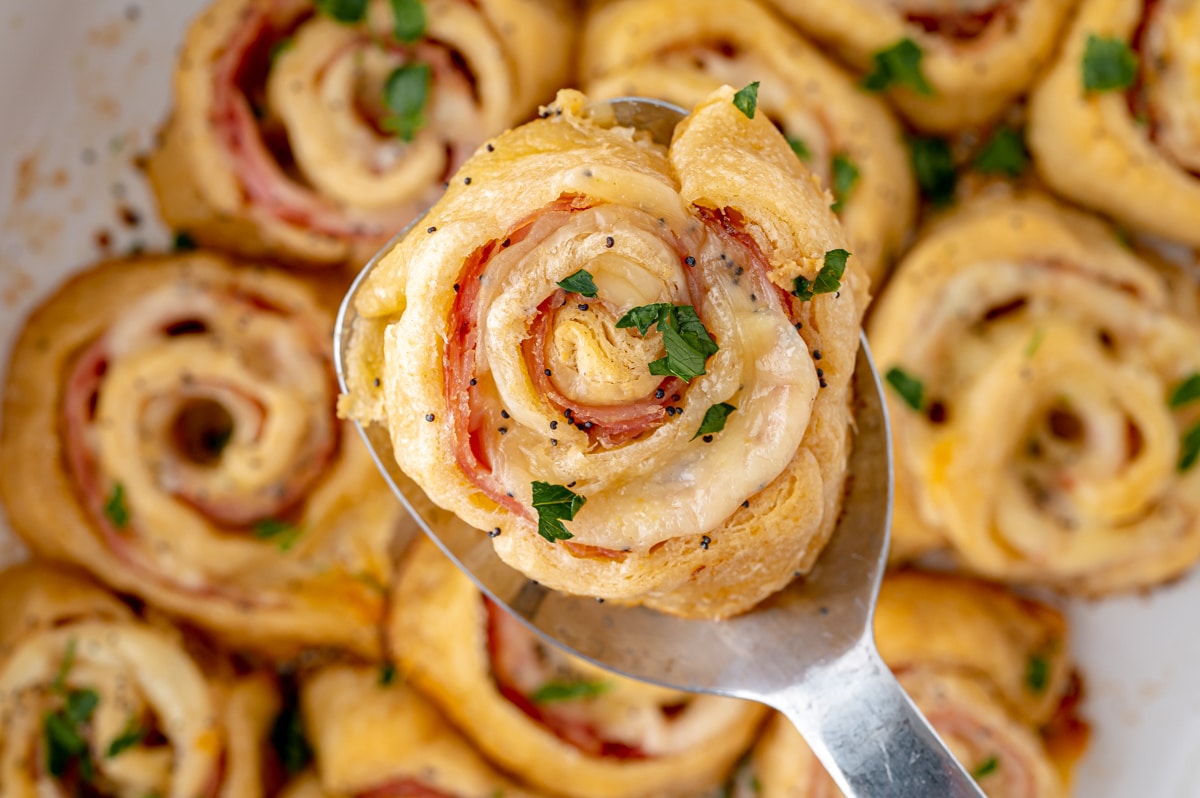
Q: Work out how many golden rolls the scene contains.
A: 11